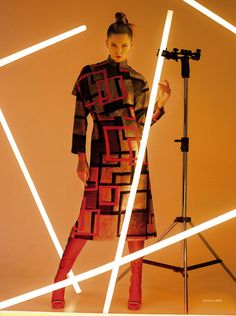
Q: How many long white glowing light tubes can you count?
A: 5